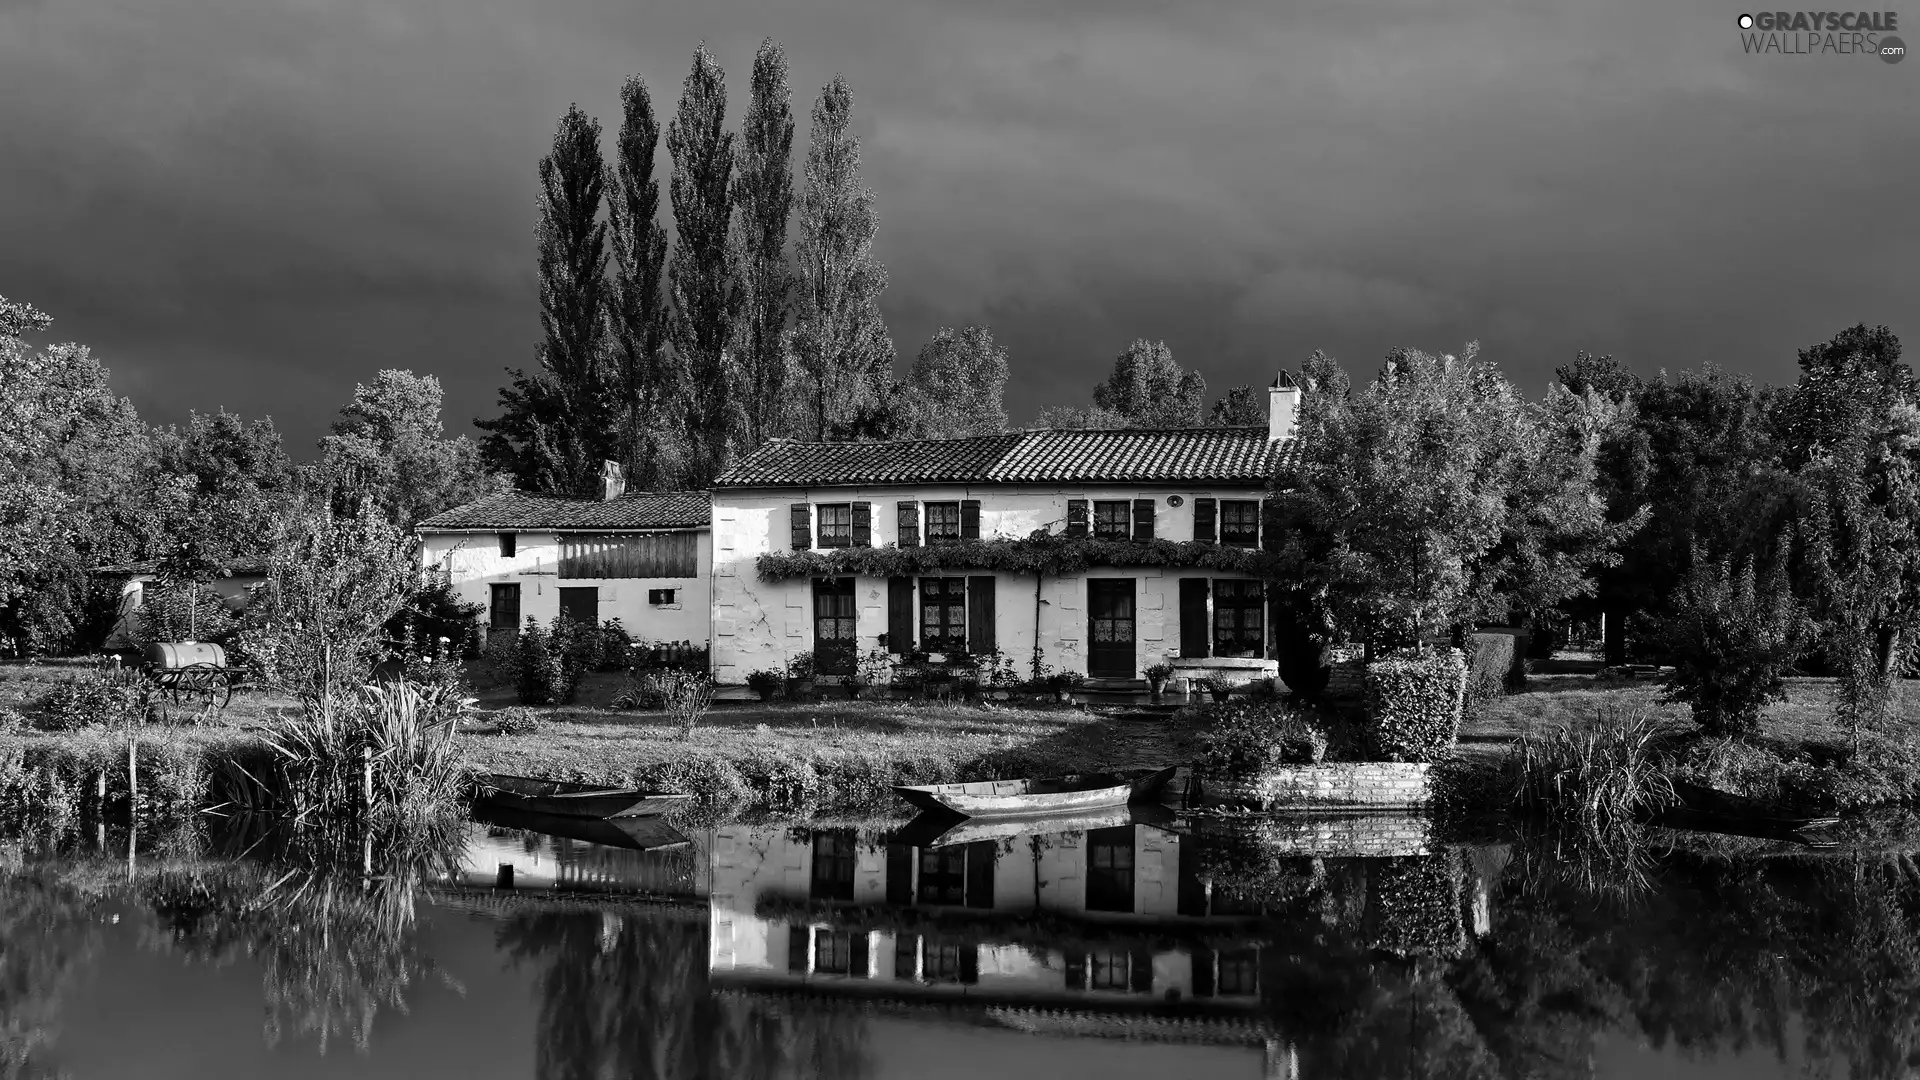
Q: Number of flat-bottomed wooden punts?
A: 3